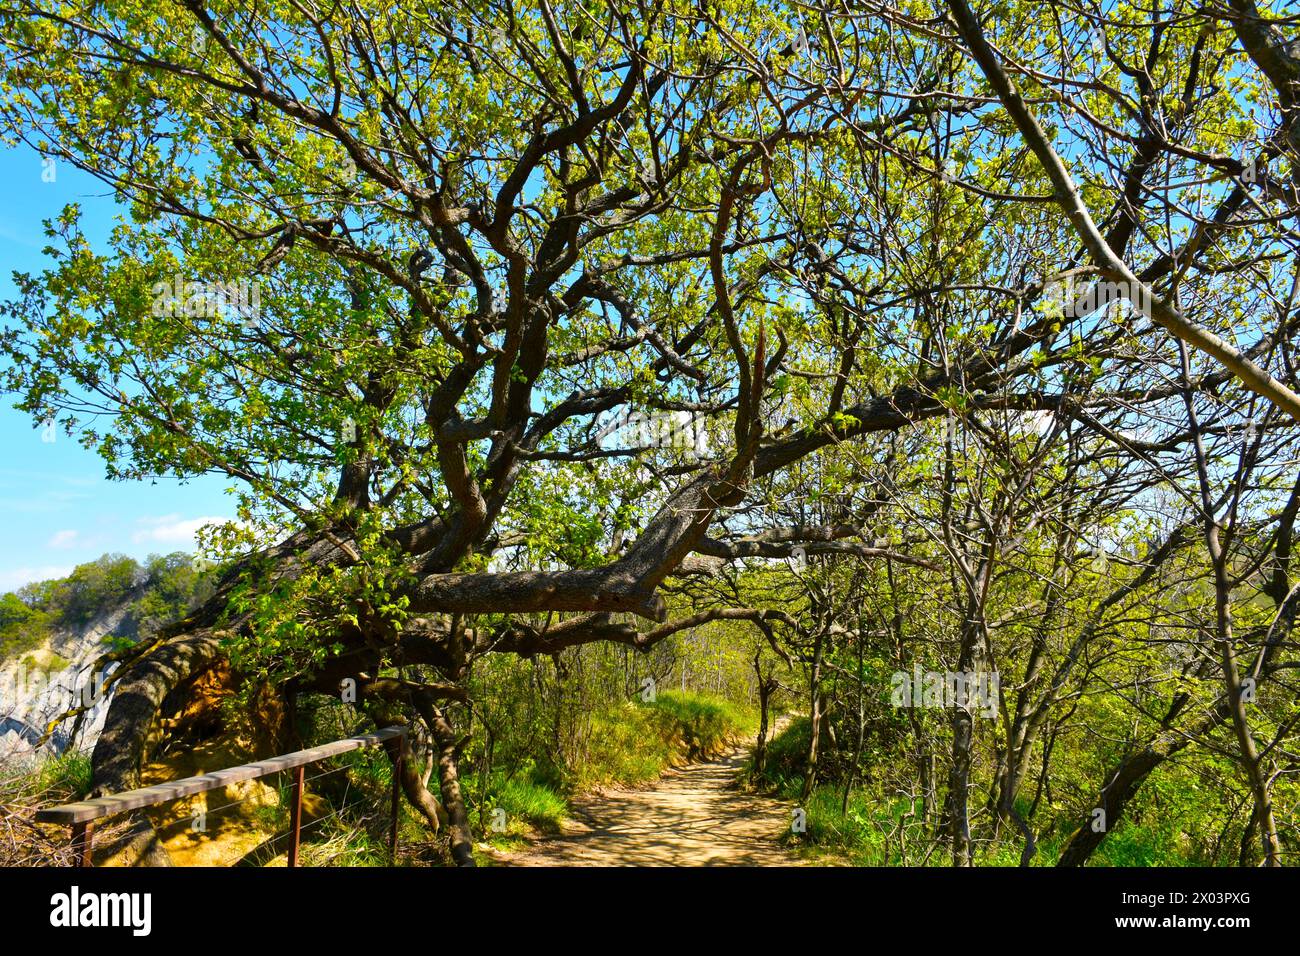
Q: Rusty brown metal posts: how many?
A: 3